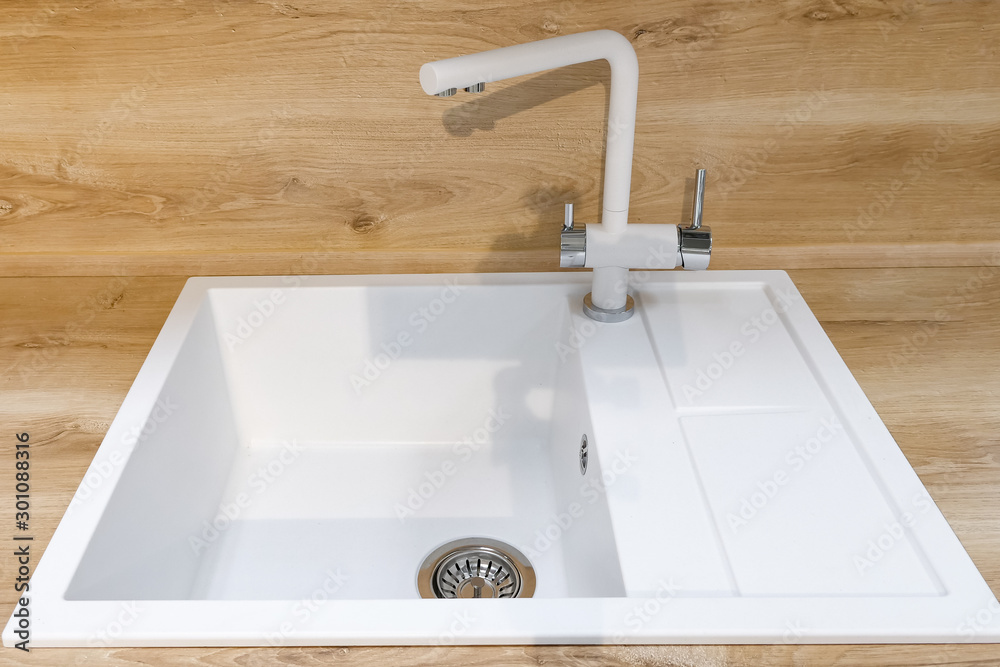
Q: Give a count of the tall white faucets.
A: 1